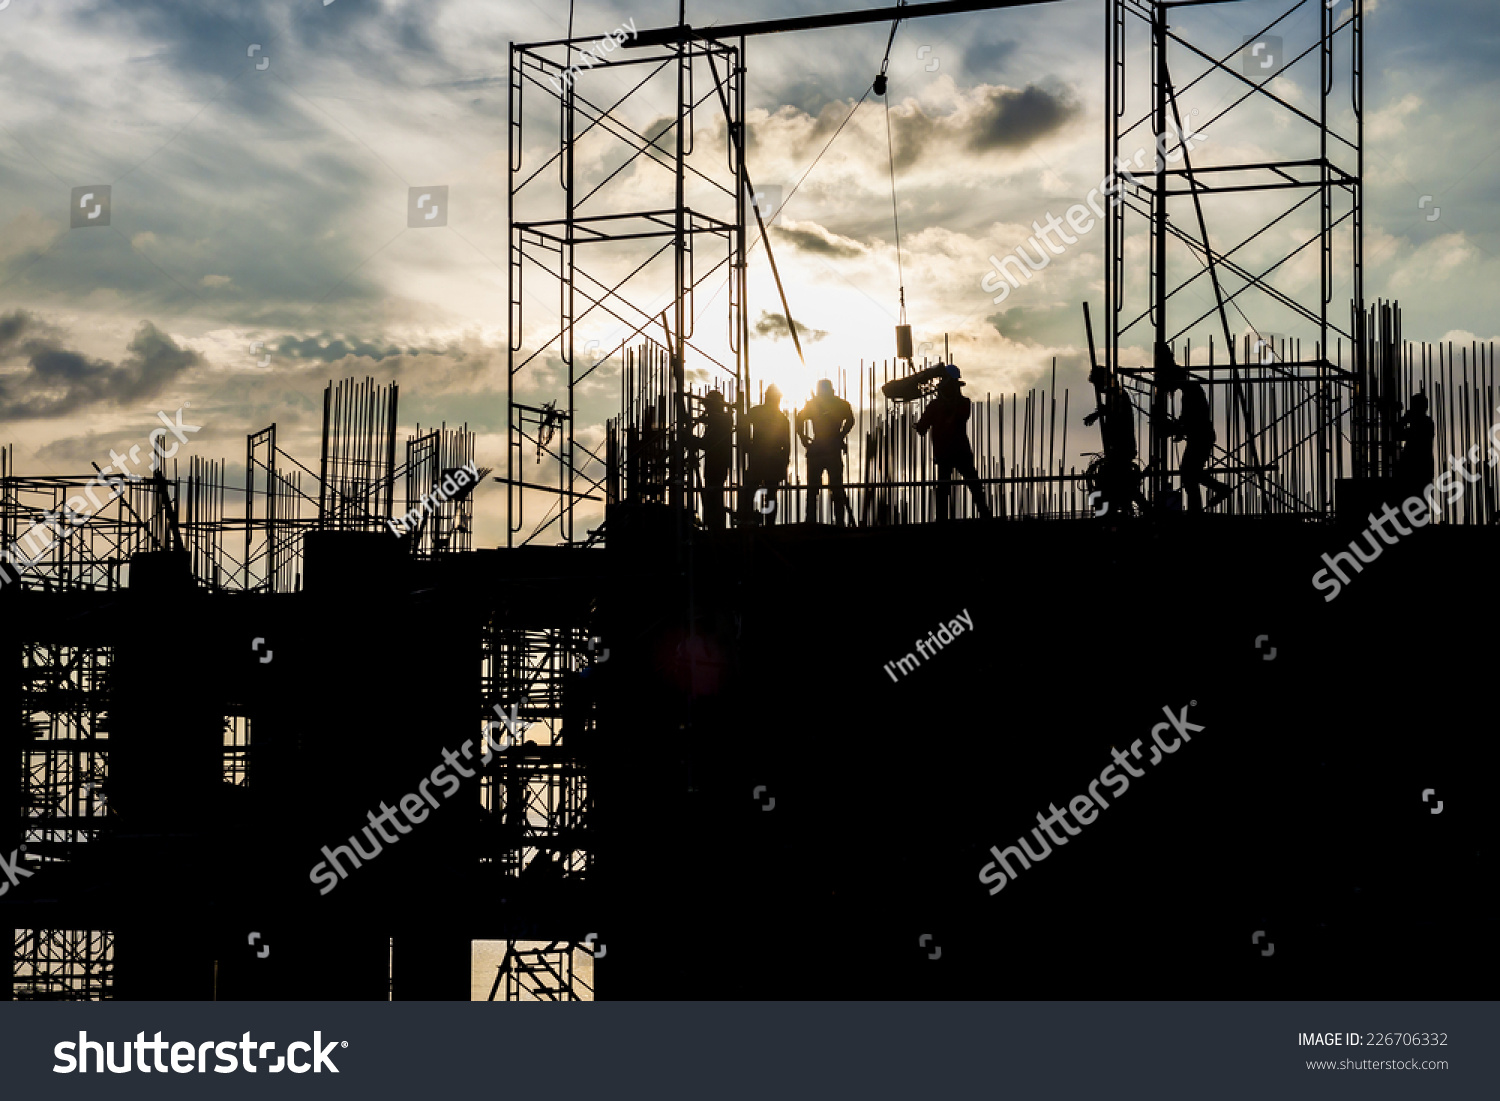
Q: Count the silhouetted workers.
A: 7